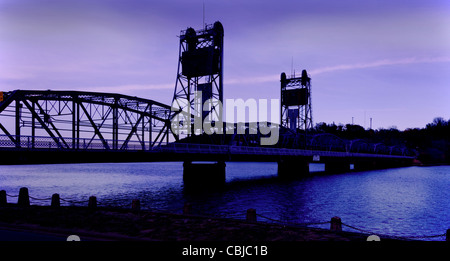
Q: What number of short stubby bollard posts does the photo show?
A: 9